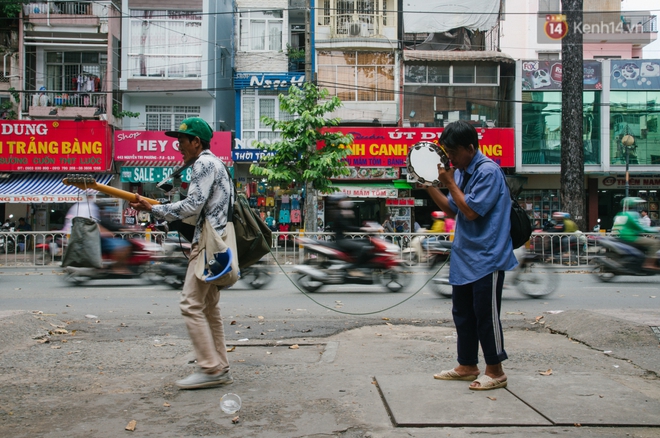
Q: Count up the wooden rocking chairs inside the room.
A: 0